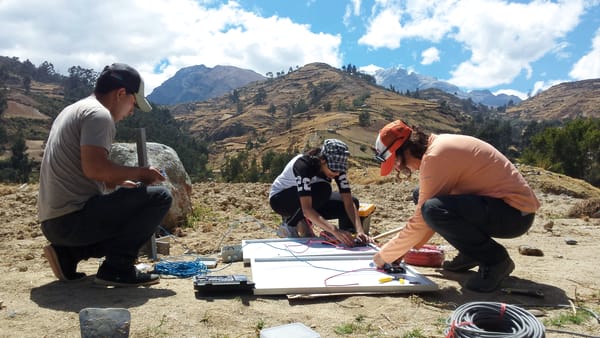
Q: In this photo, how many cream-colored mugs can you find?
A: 0